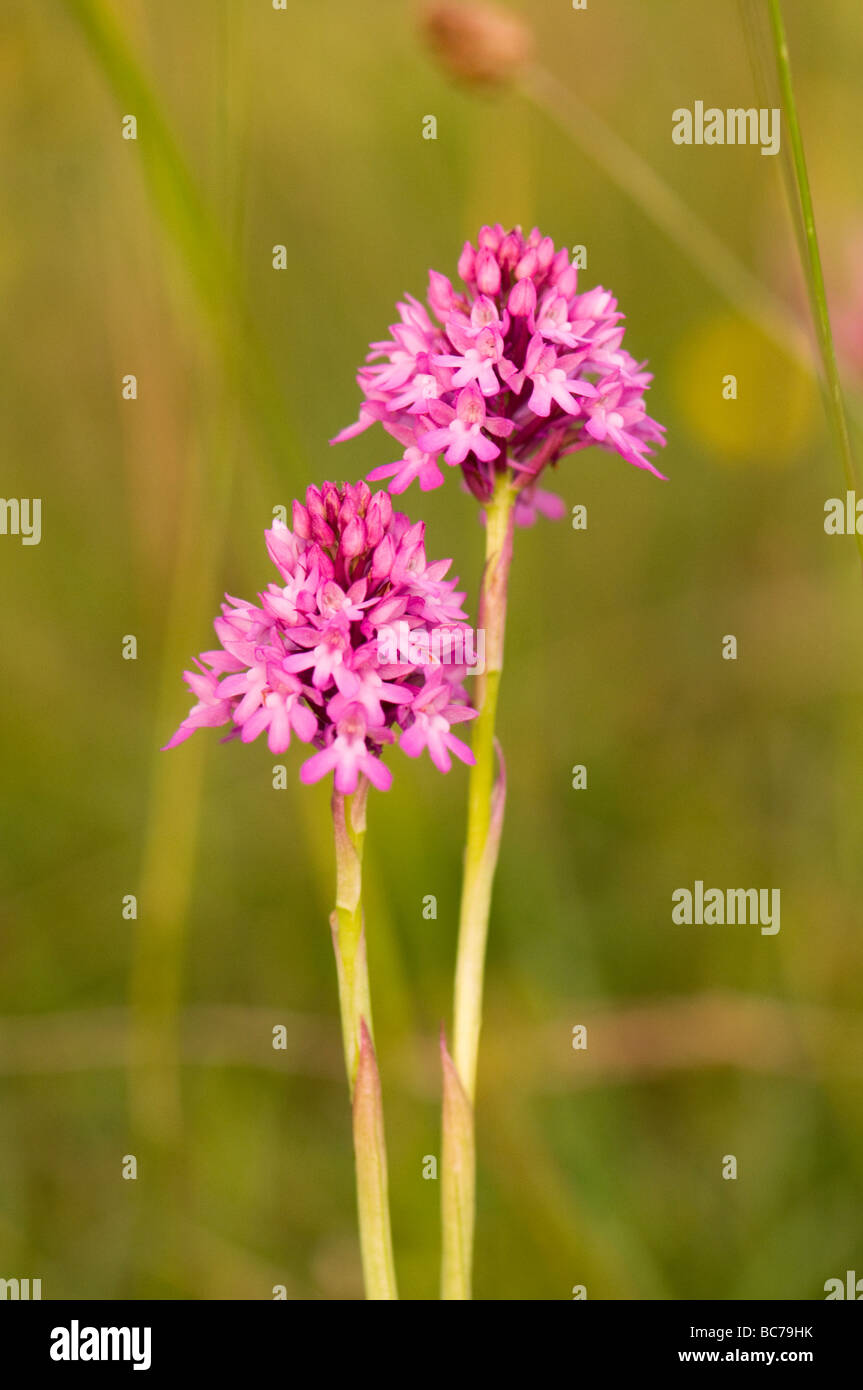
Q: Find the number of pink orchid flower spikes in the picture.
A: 2